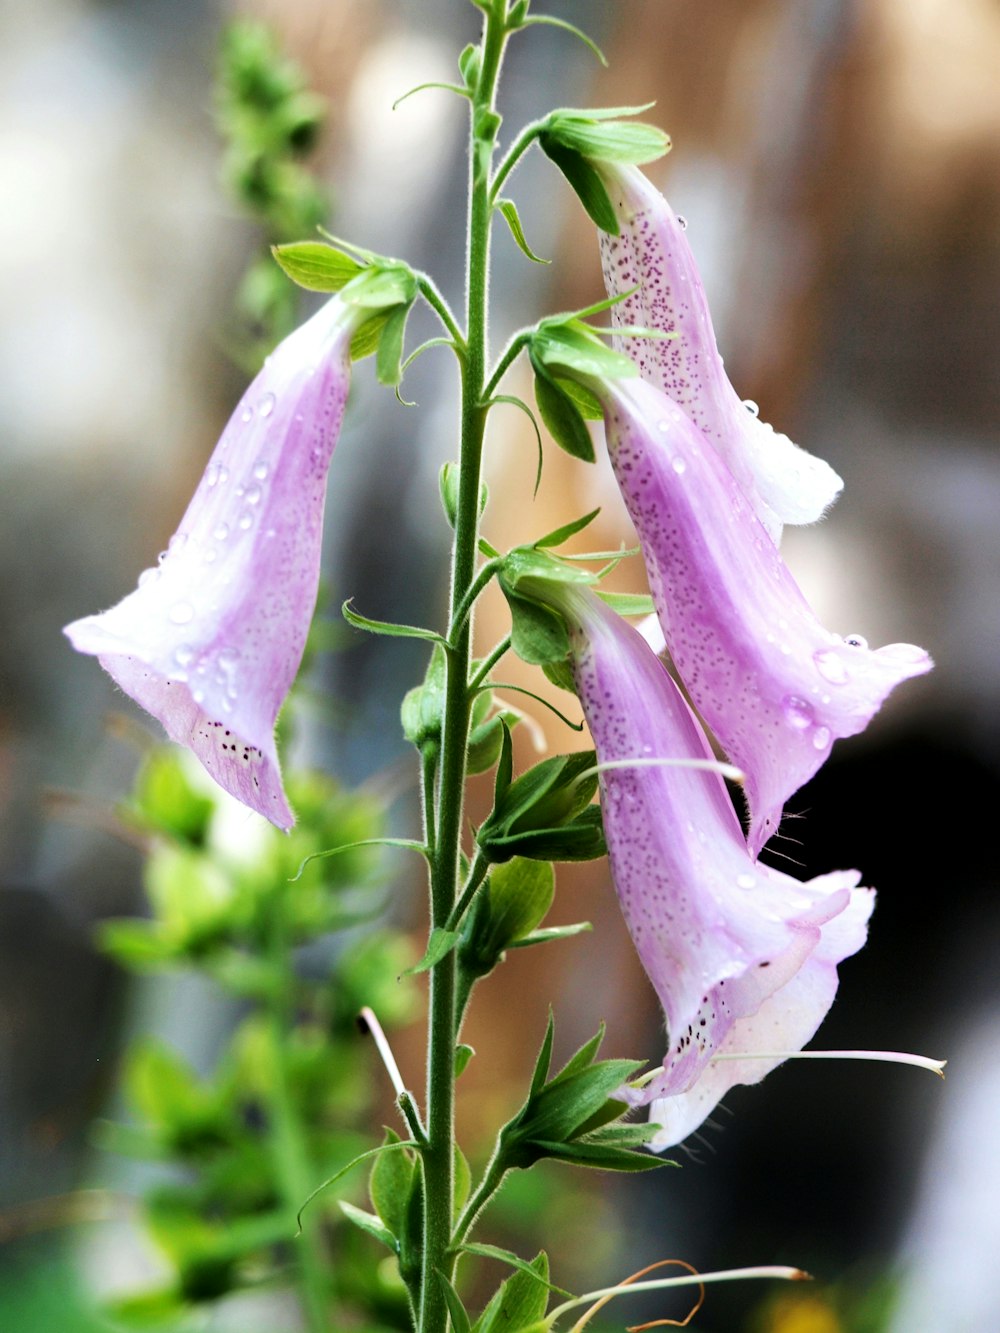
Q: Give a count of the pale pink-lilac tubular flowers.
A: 4